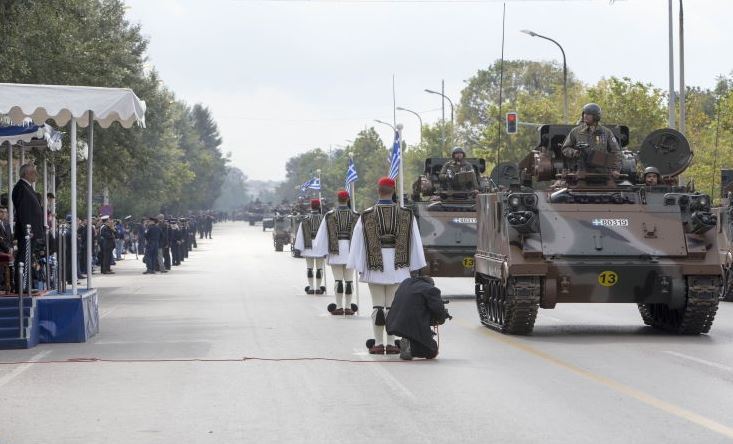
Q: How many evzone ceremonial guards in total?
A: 3